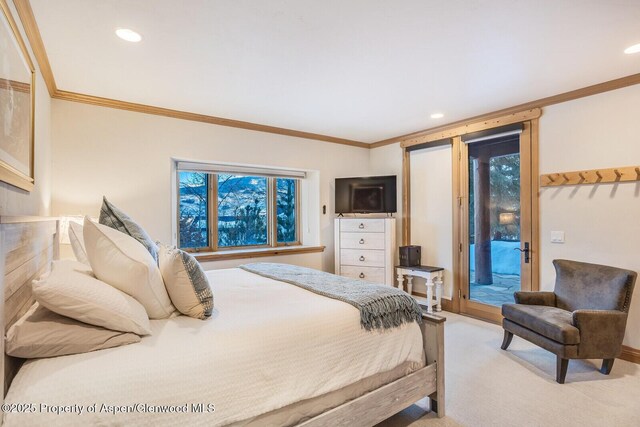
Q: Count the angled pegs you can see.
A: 6